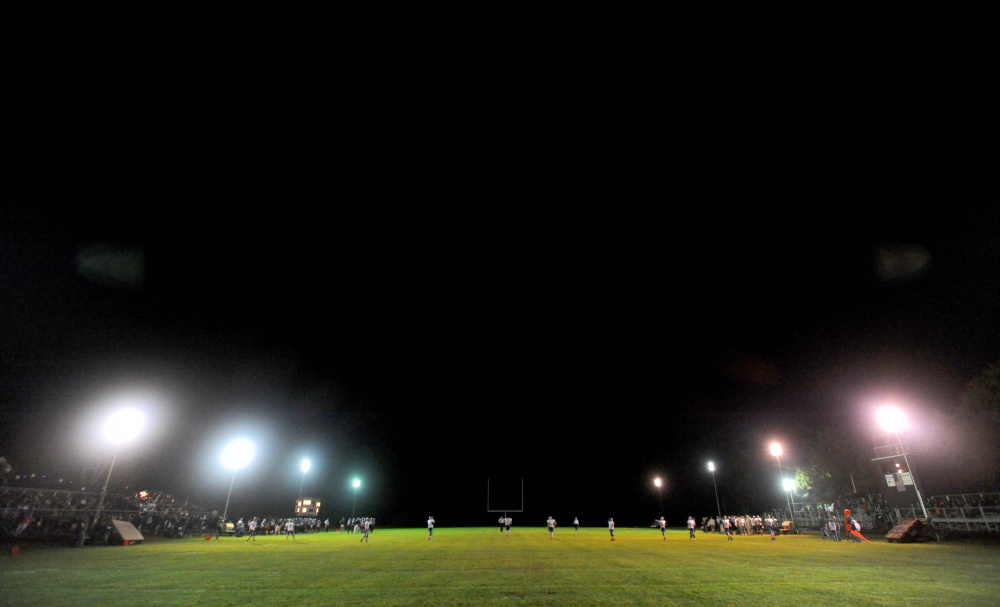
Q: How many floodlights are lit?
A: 9